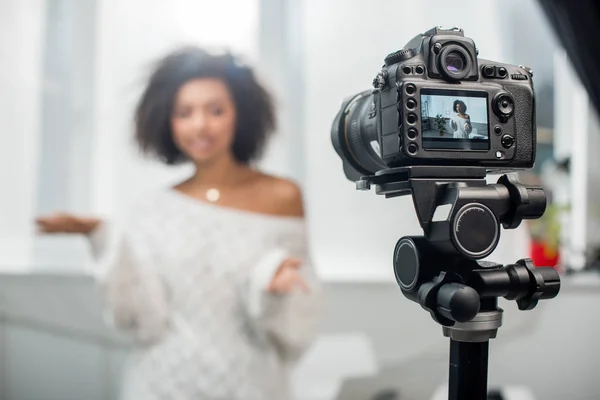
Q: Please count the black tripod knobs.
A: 3